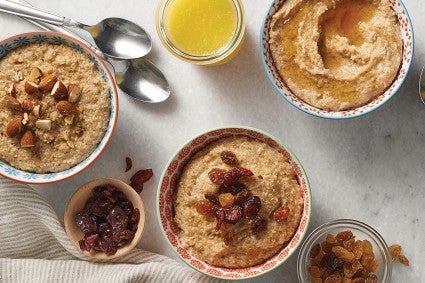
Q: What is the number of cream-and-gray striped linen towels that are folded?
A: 1